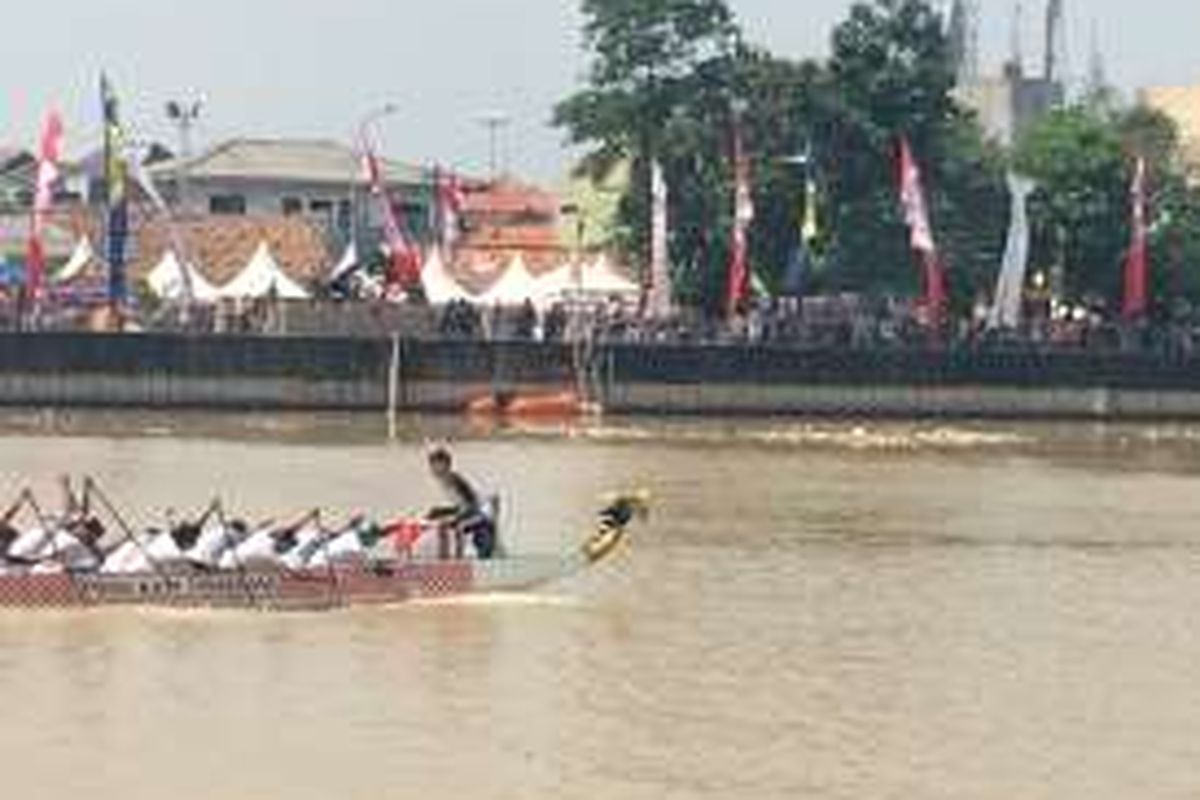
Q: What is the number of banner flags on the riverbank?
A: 11